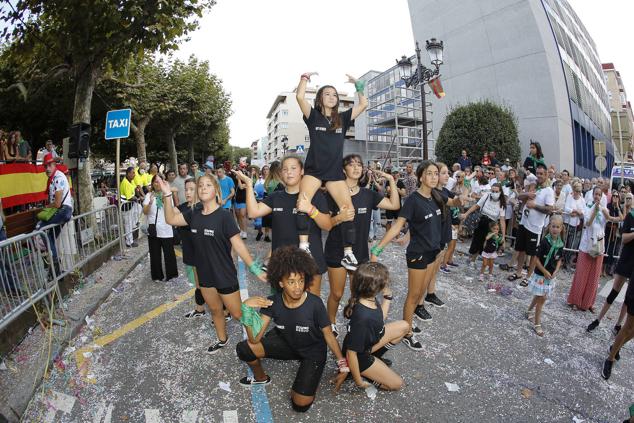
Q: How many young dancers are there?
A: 9